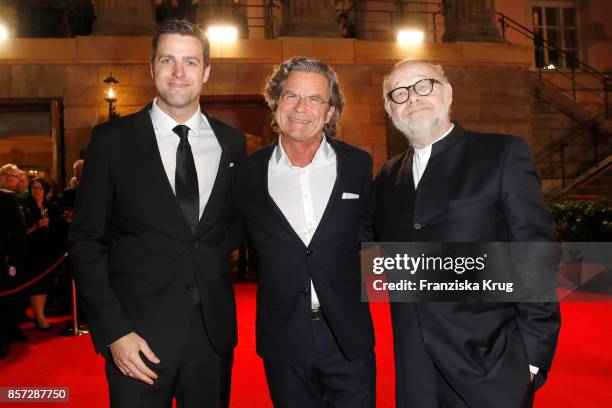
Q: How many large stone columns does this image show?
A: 3